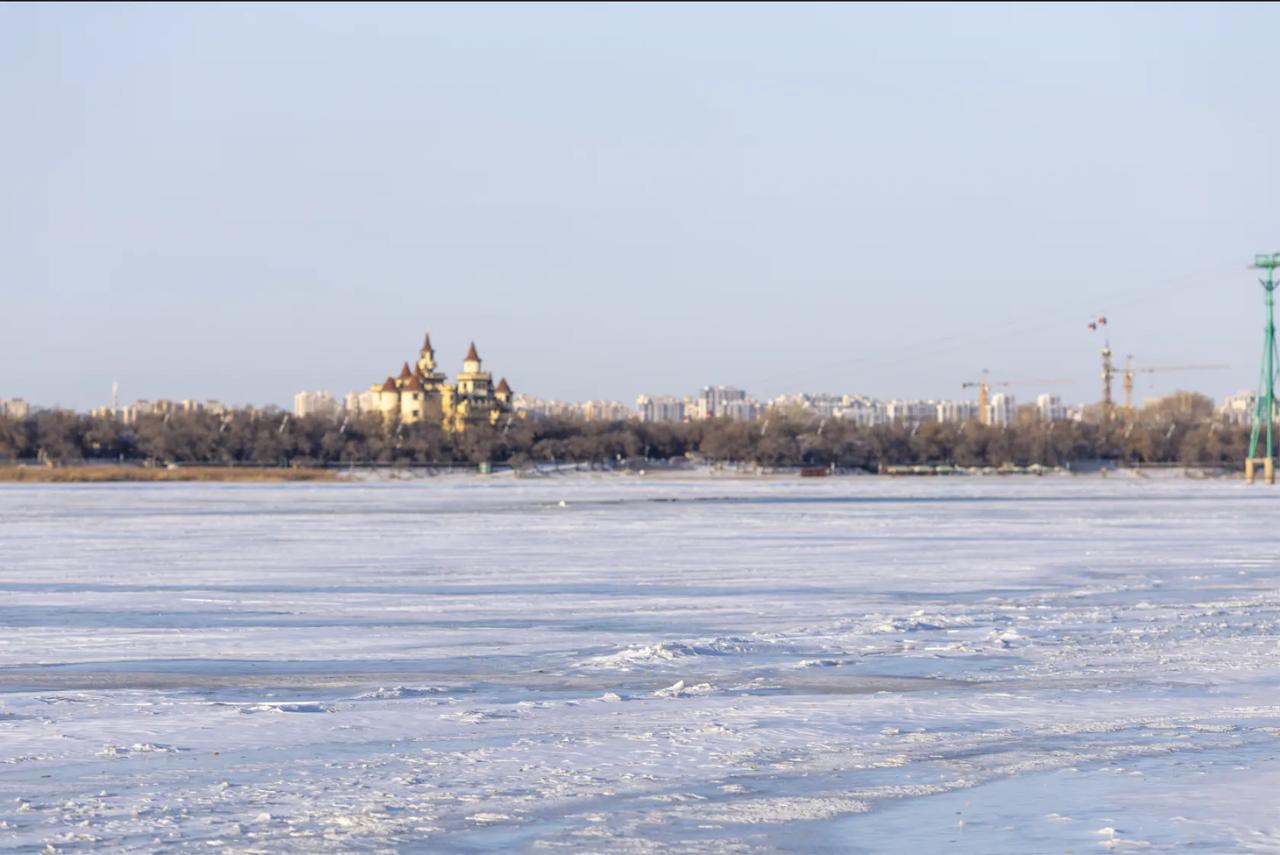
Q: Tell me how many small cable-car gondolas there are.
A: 2